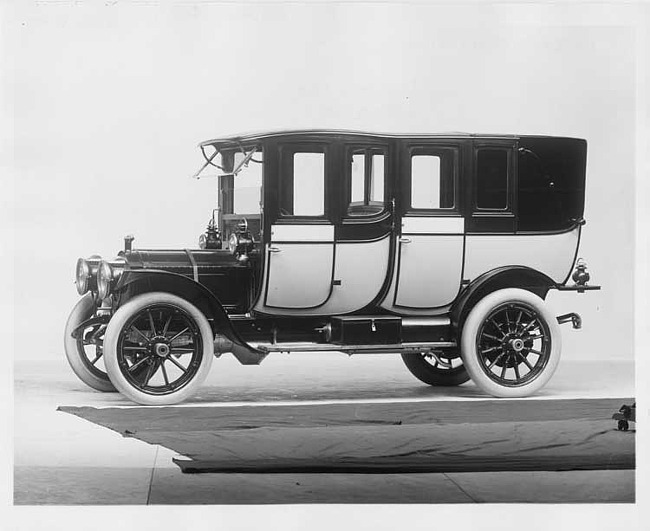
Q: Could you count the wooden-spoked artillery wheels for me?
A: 4